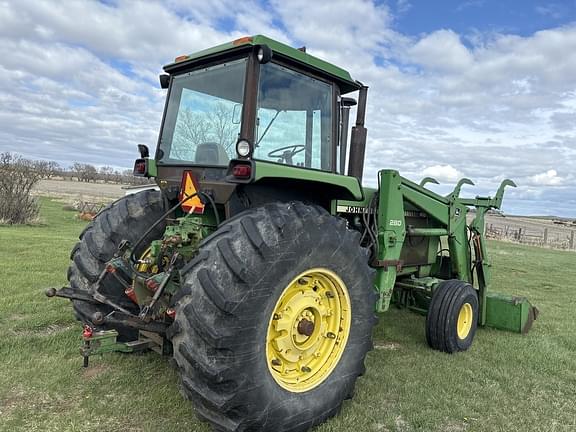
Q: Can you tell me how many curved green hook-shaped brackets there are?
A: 3